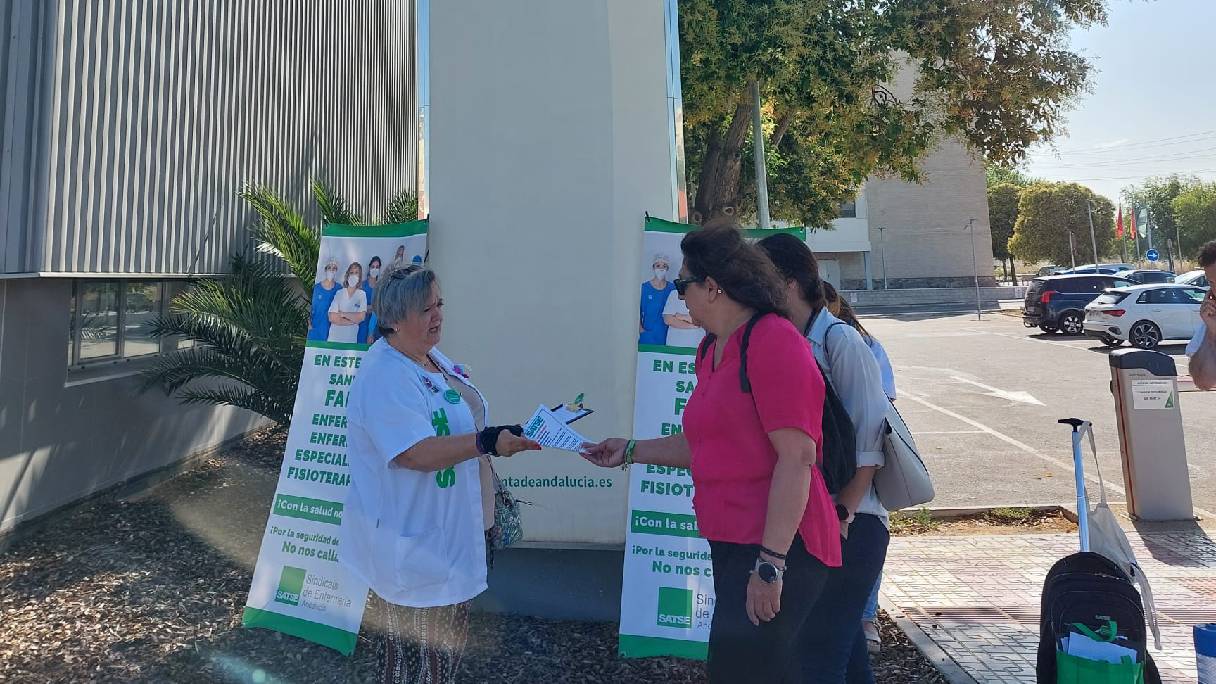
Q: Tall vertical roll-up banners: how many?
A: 2